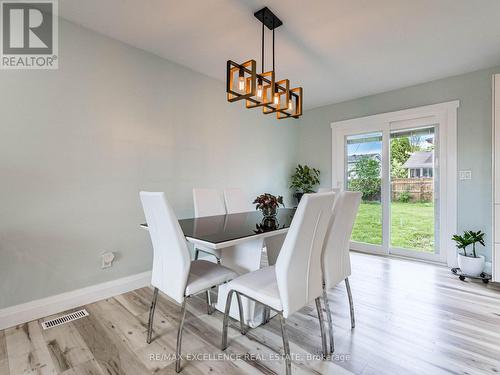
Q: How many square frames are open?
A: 4